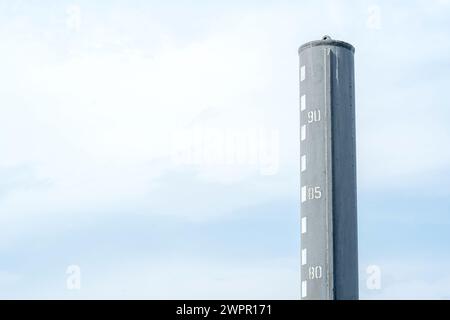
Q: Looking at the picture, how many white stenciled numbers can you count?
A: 3